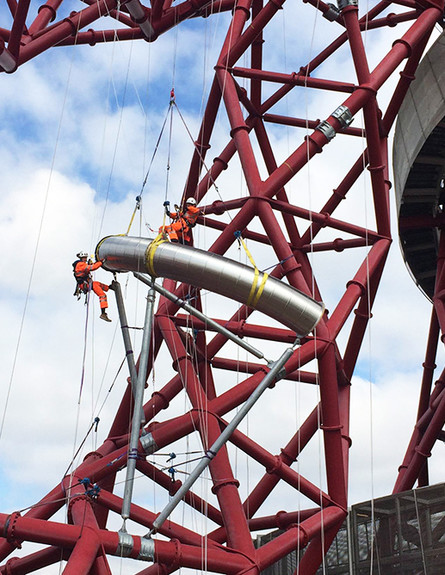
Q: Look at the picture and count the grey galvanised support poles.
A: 4